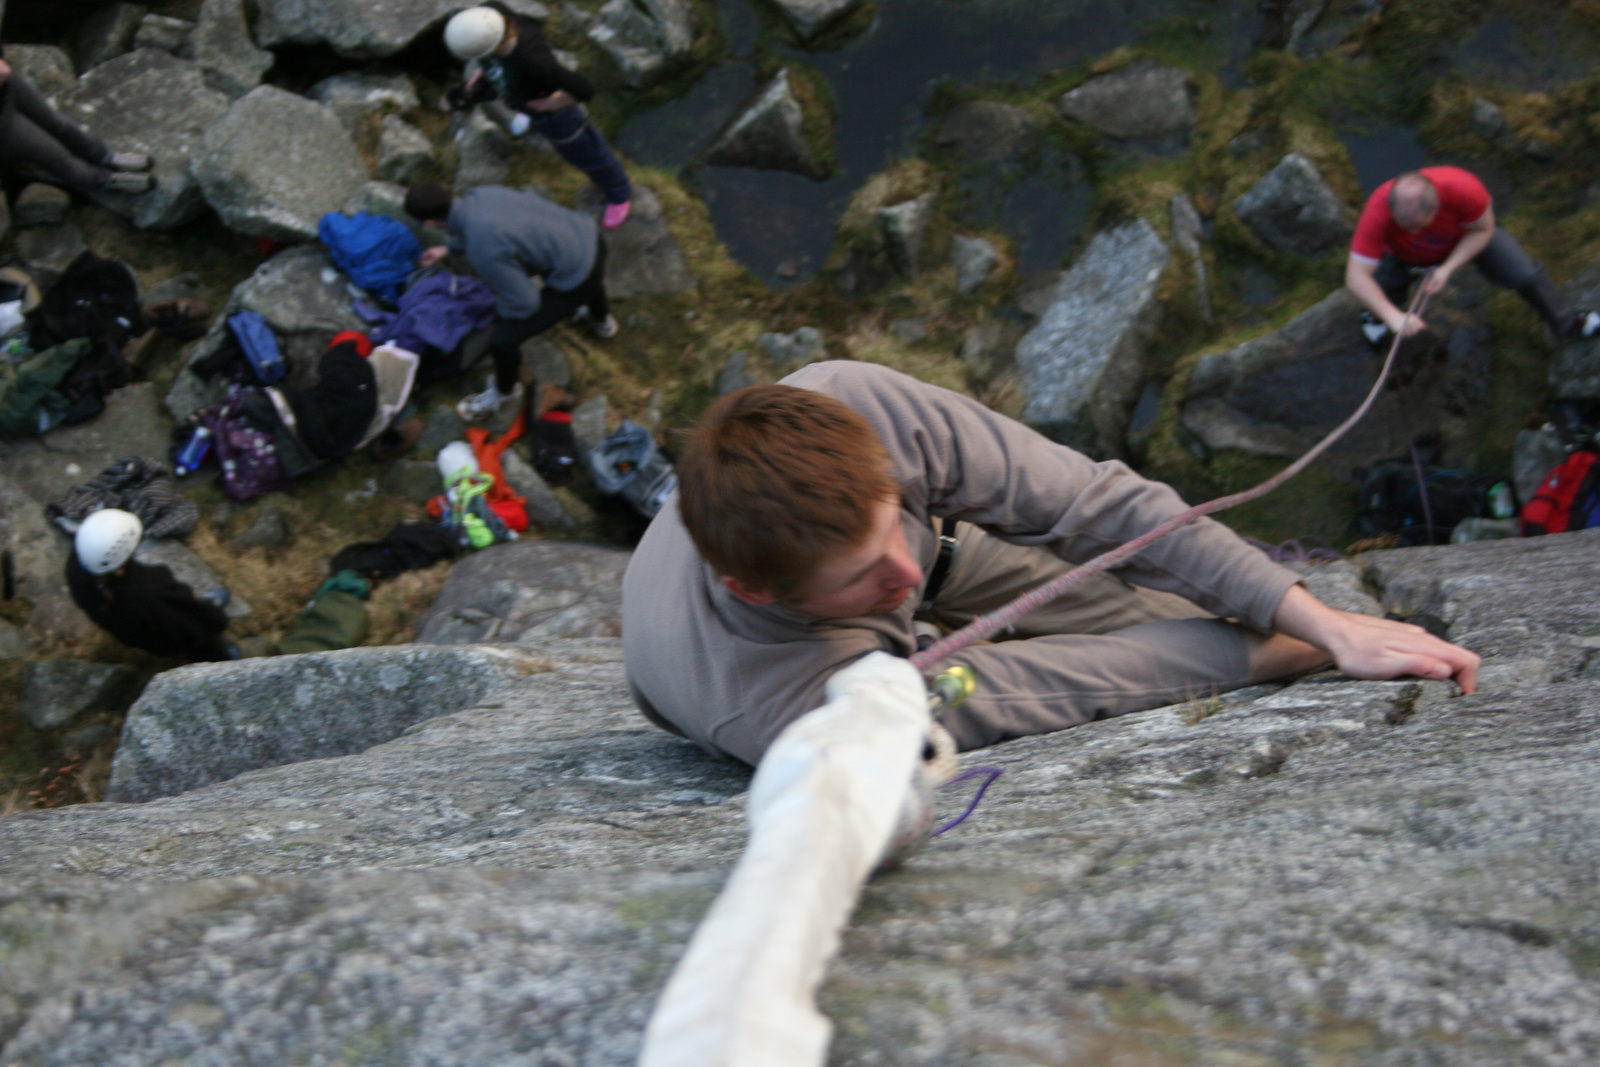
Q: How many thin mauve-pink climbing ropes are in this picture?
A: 1